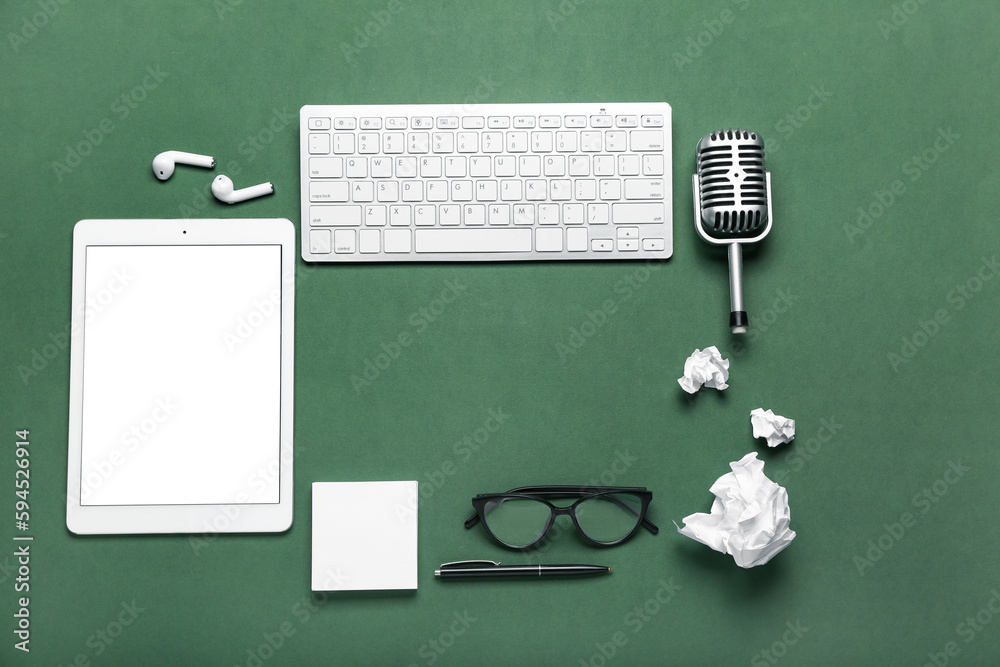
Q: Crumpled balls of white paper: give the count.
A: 3